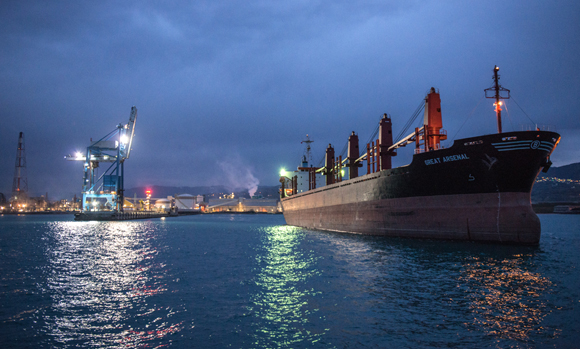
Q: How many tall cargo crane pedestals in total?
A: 4